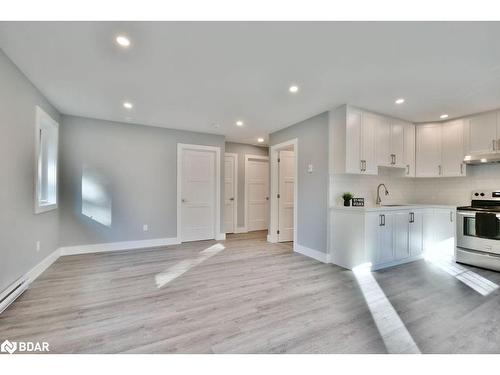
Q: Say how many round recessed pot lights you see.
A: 7